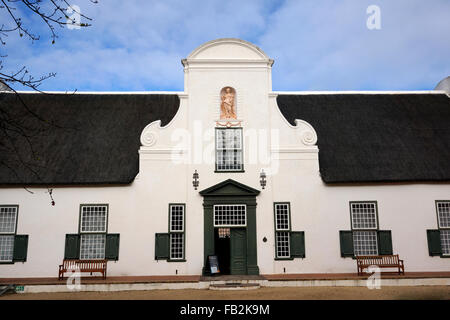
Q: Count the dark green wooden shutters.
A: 8